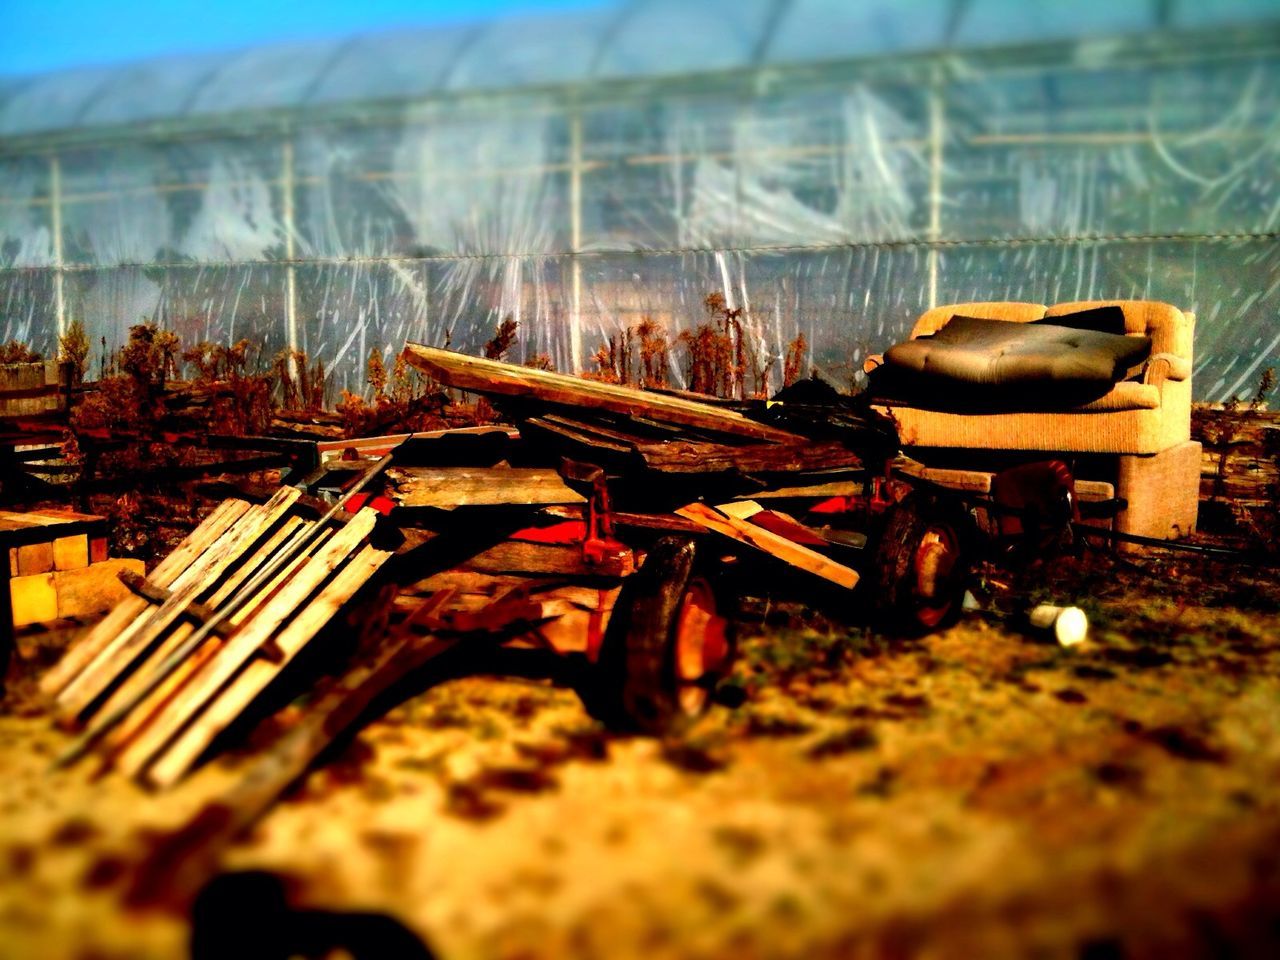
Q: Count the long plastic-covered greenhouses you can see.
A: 1